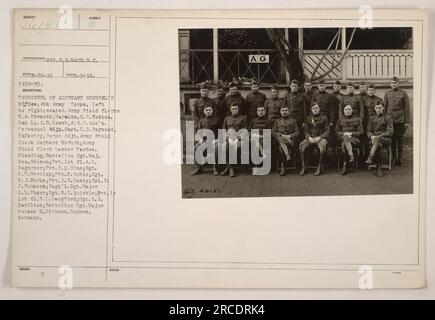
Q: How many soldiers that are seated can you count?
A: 7